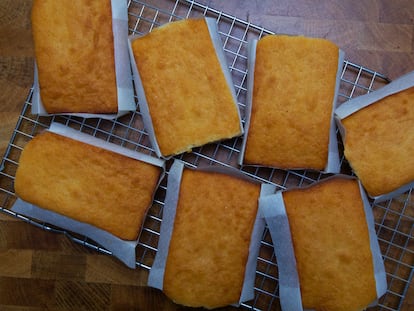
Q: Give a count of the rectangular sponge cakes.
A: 7